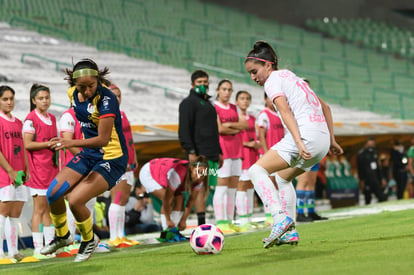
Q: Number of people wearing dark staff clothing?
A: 3